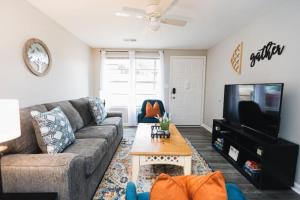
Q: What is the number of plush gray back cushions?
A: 3